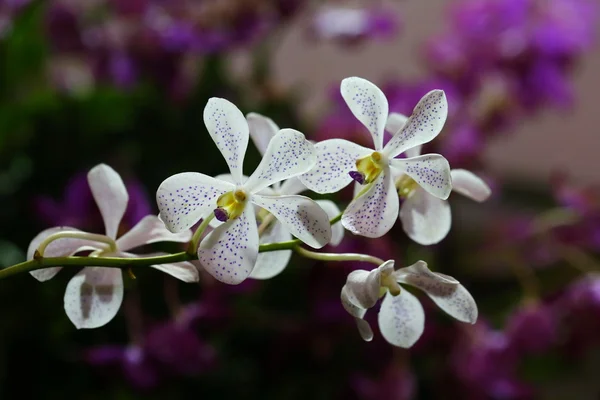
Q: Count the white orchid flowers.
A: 6